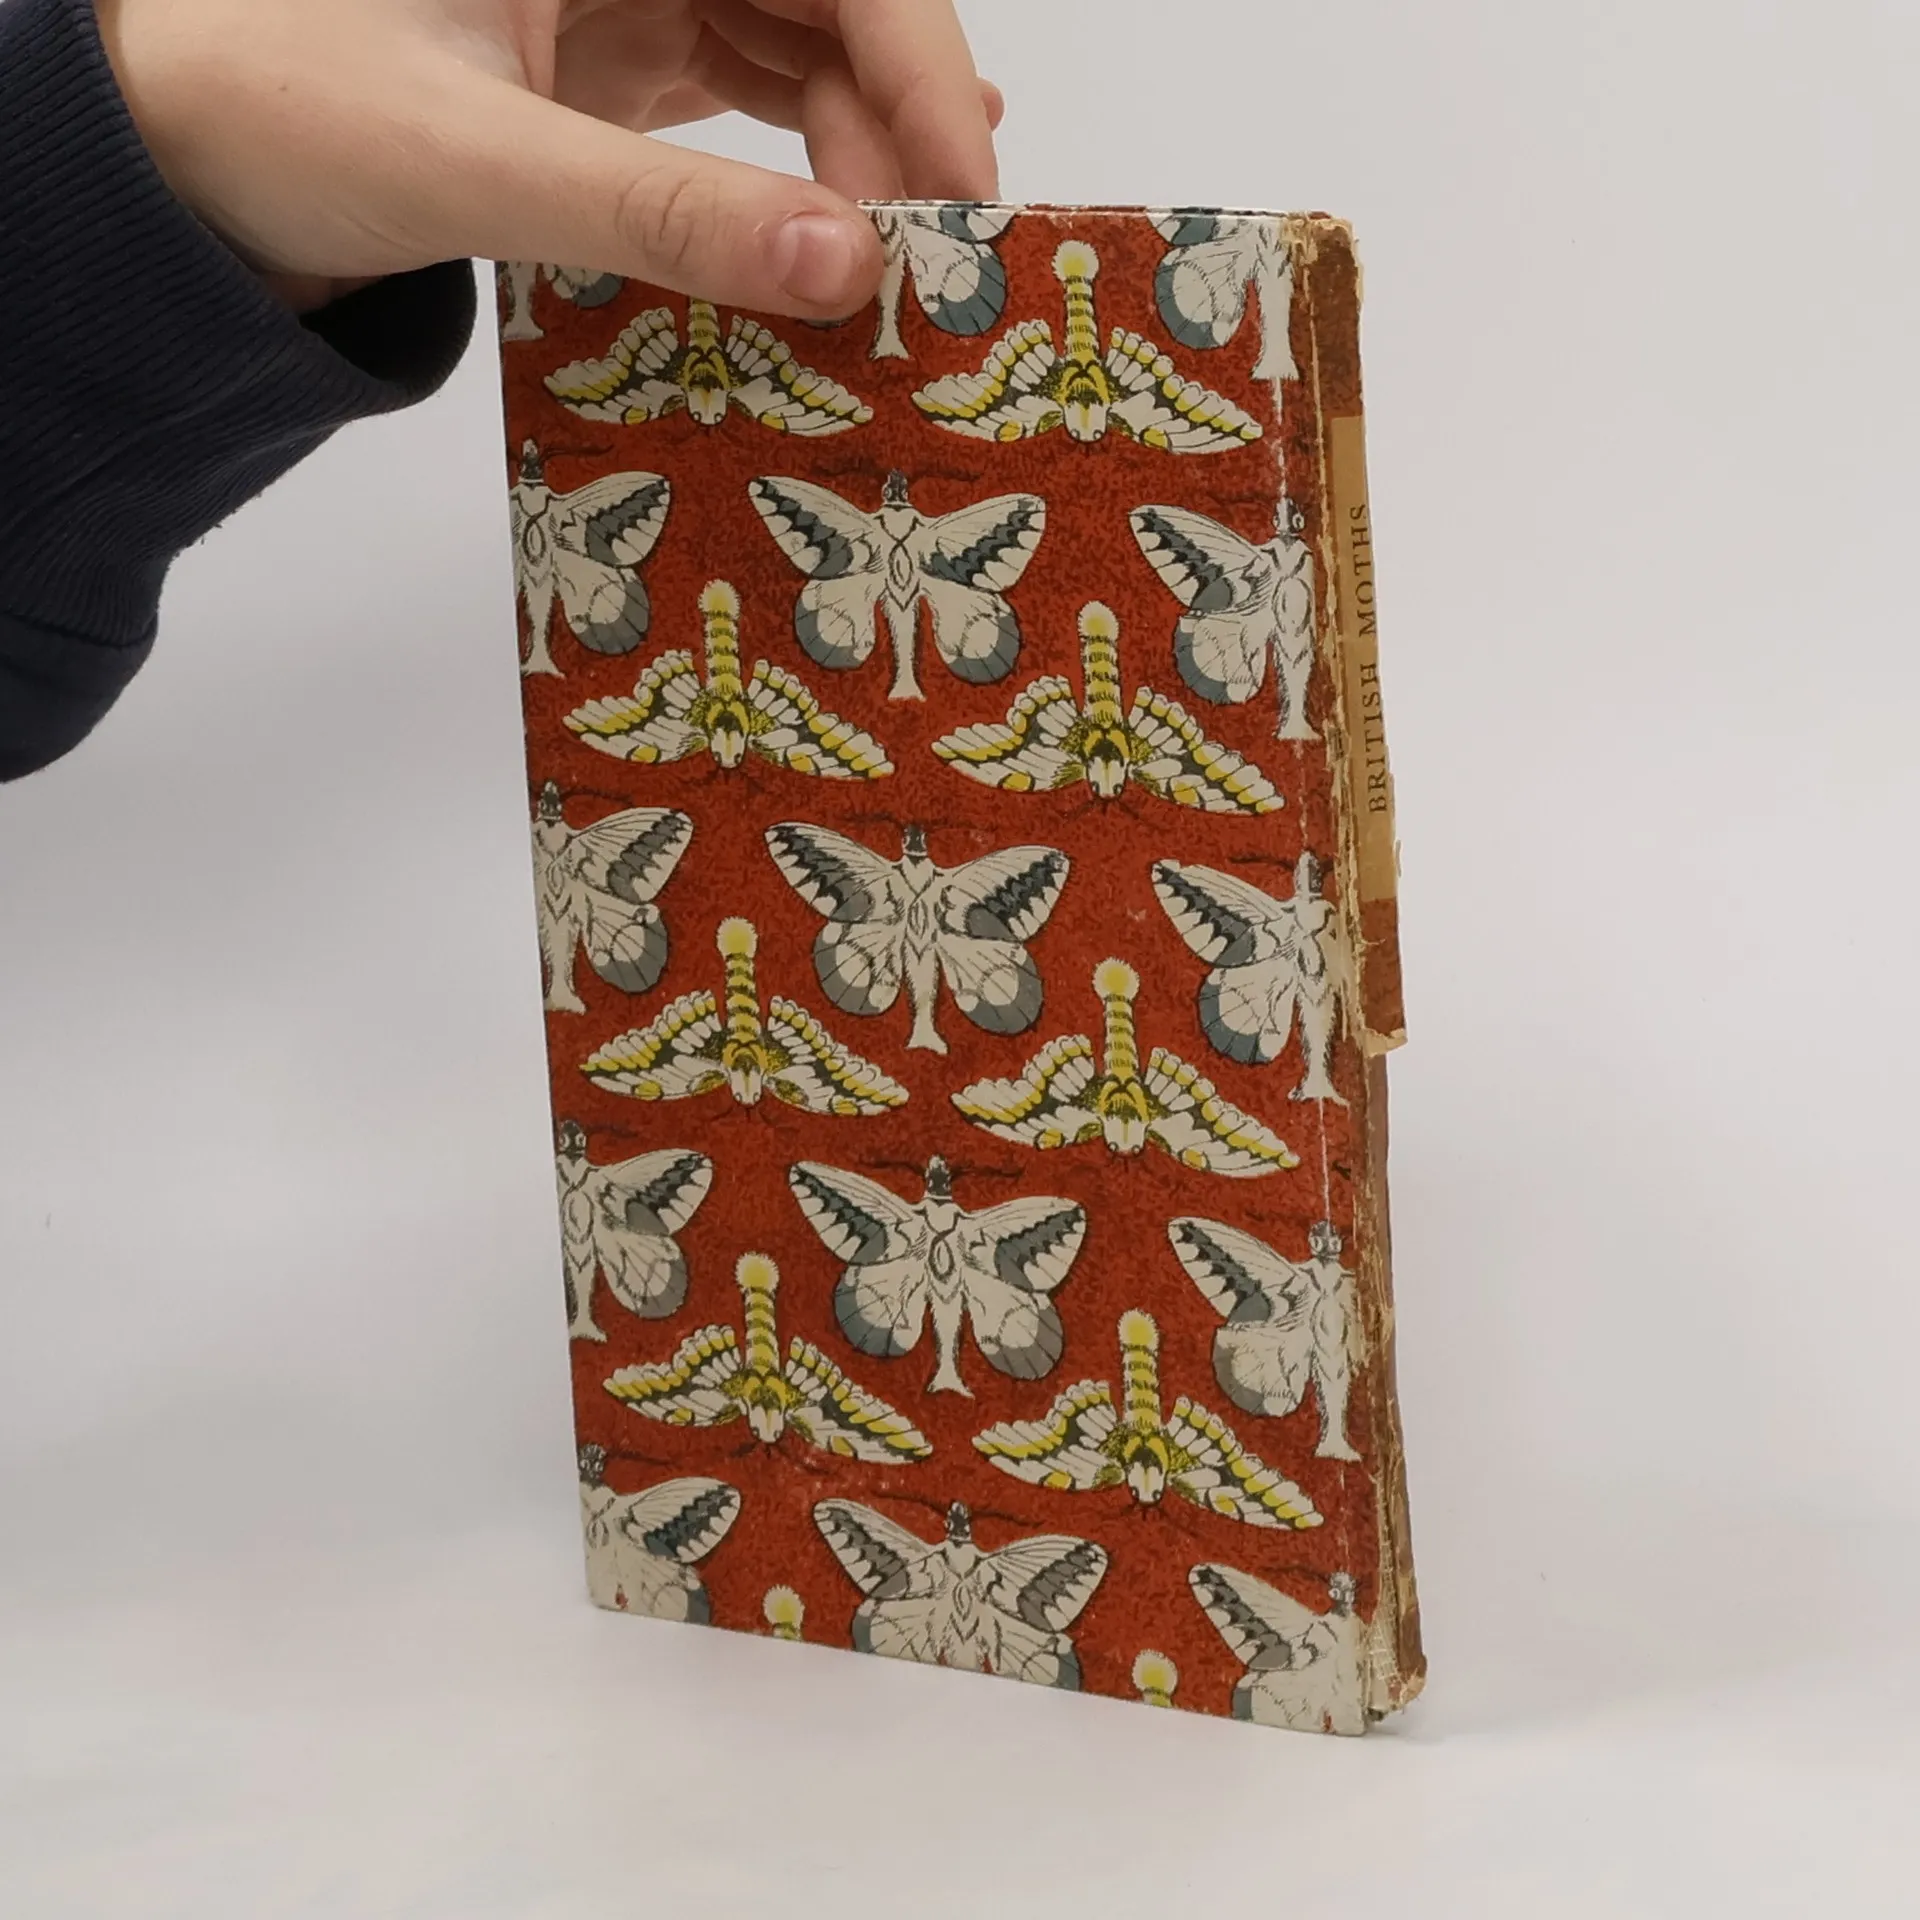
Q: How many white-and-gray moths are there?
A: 15